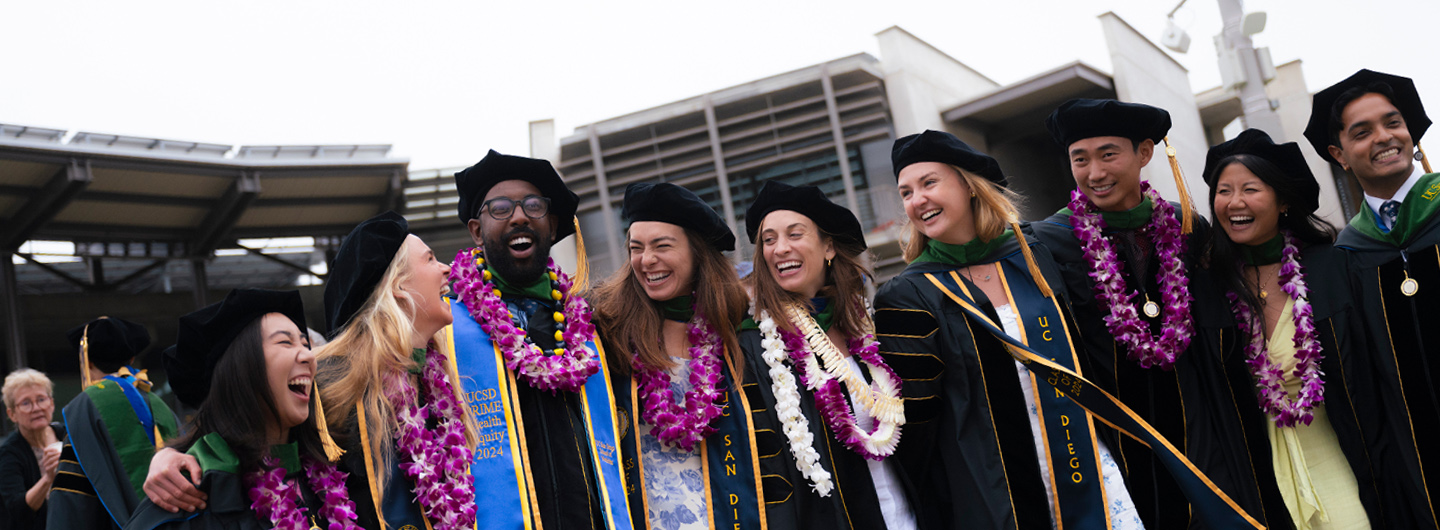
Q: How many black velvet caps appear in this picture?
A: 10